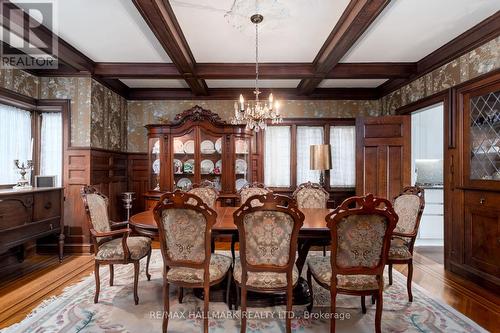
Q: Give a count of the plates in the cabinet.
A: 14